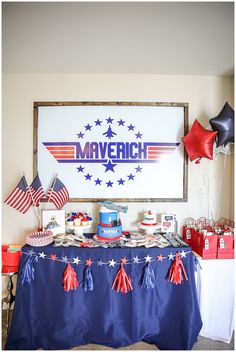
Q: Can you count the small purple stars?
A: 14